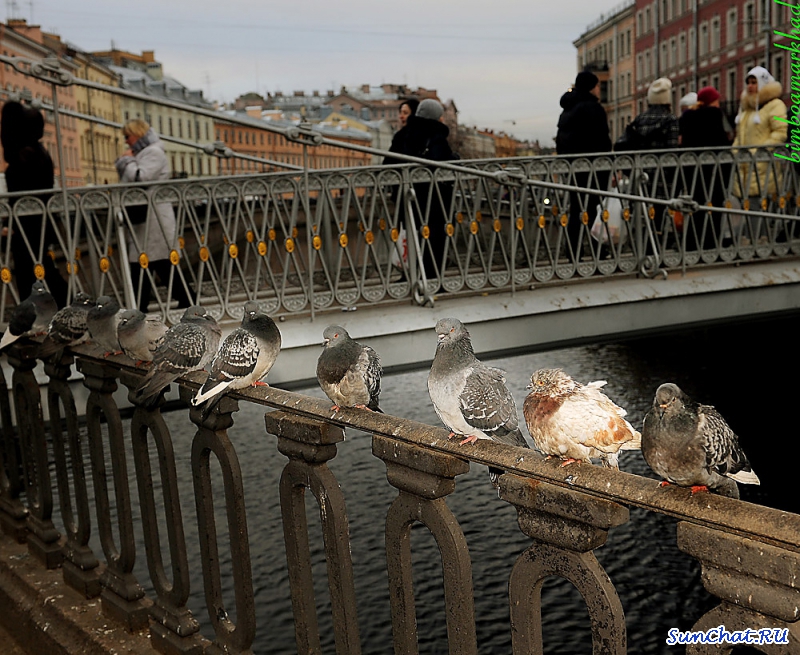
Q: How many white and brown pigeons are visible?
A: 1